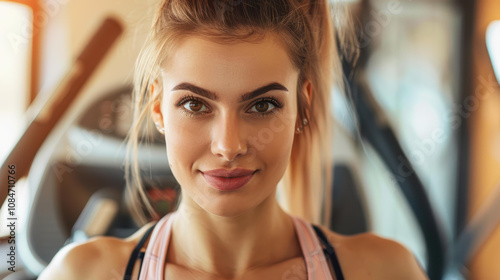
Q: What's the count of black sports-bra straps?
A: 2